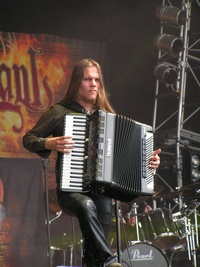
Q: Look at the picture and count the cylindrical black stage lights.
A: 3